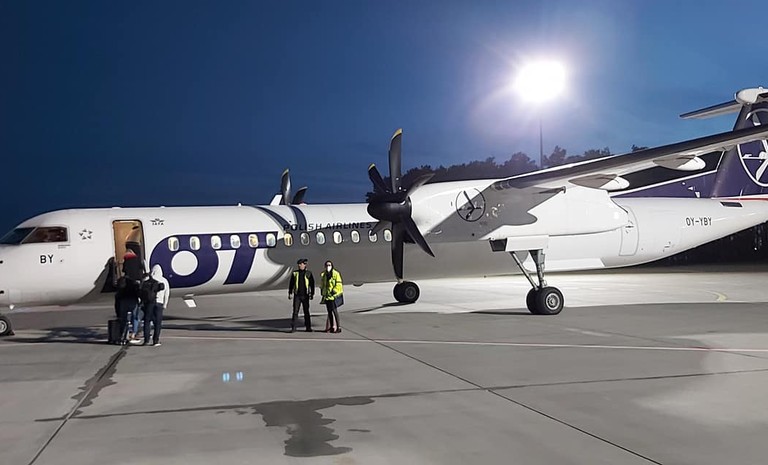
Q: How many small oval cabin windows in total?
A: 13